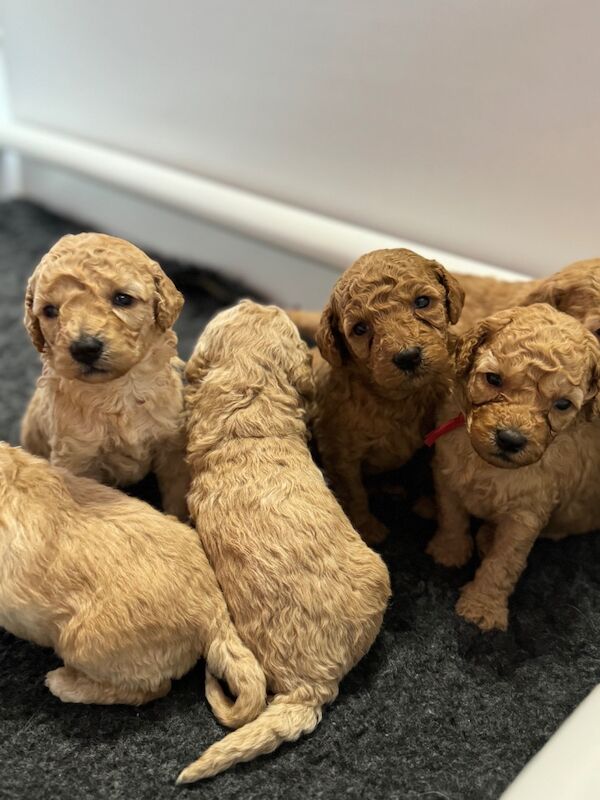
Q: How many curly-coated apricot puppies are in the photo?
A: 6